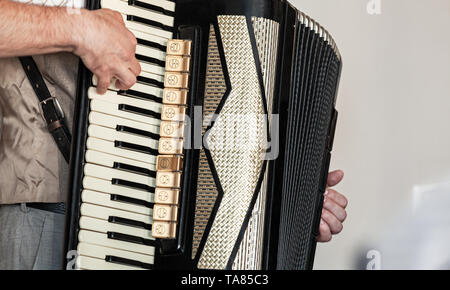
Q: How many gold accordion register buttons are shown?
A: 12